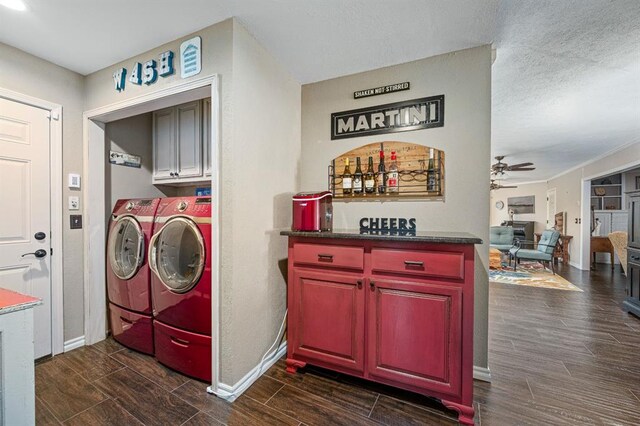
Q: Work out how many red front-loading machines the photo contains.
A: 2